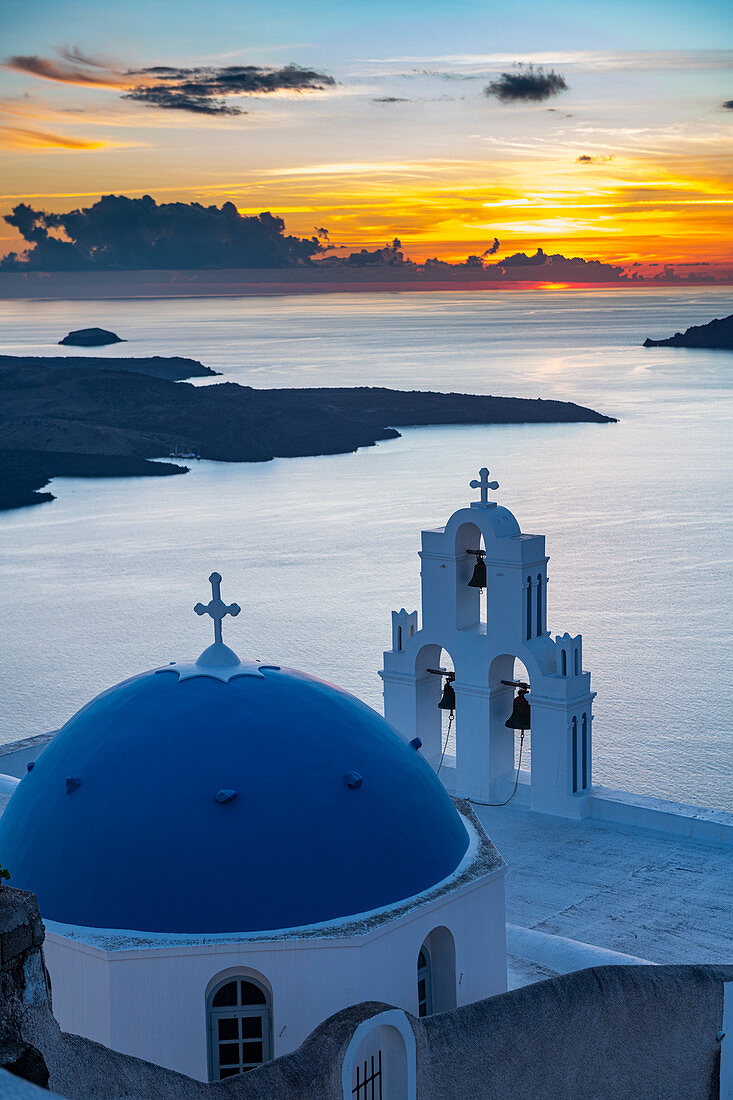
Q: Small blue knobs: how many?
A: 5